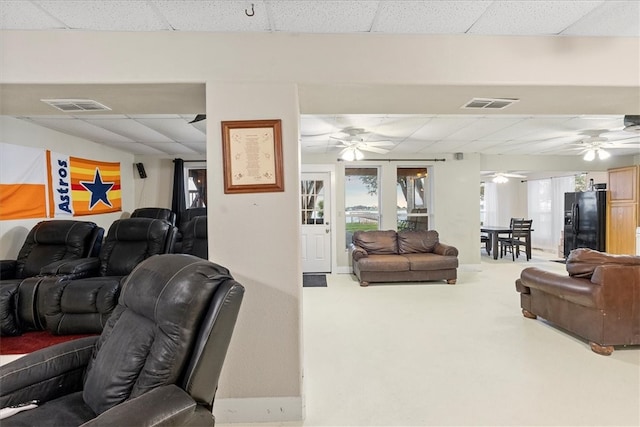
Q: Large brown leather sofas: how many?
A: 2